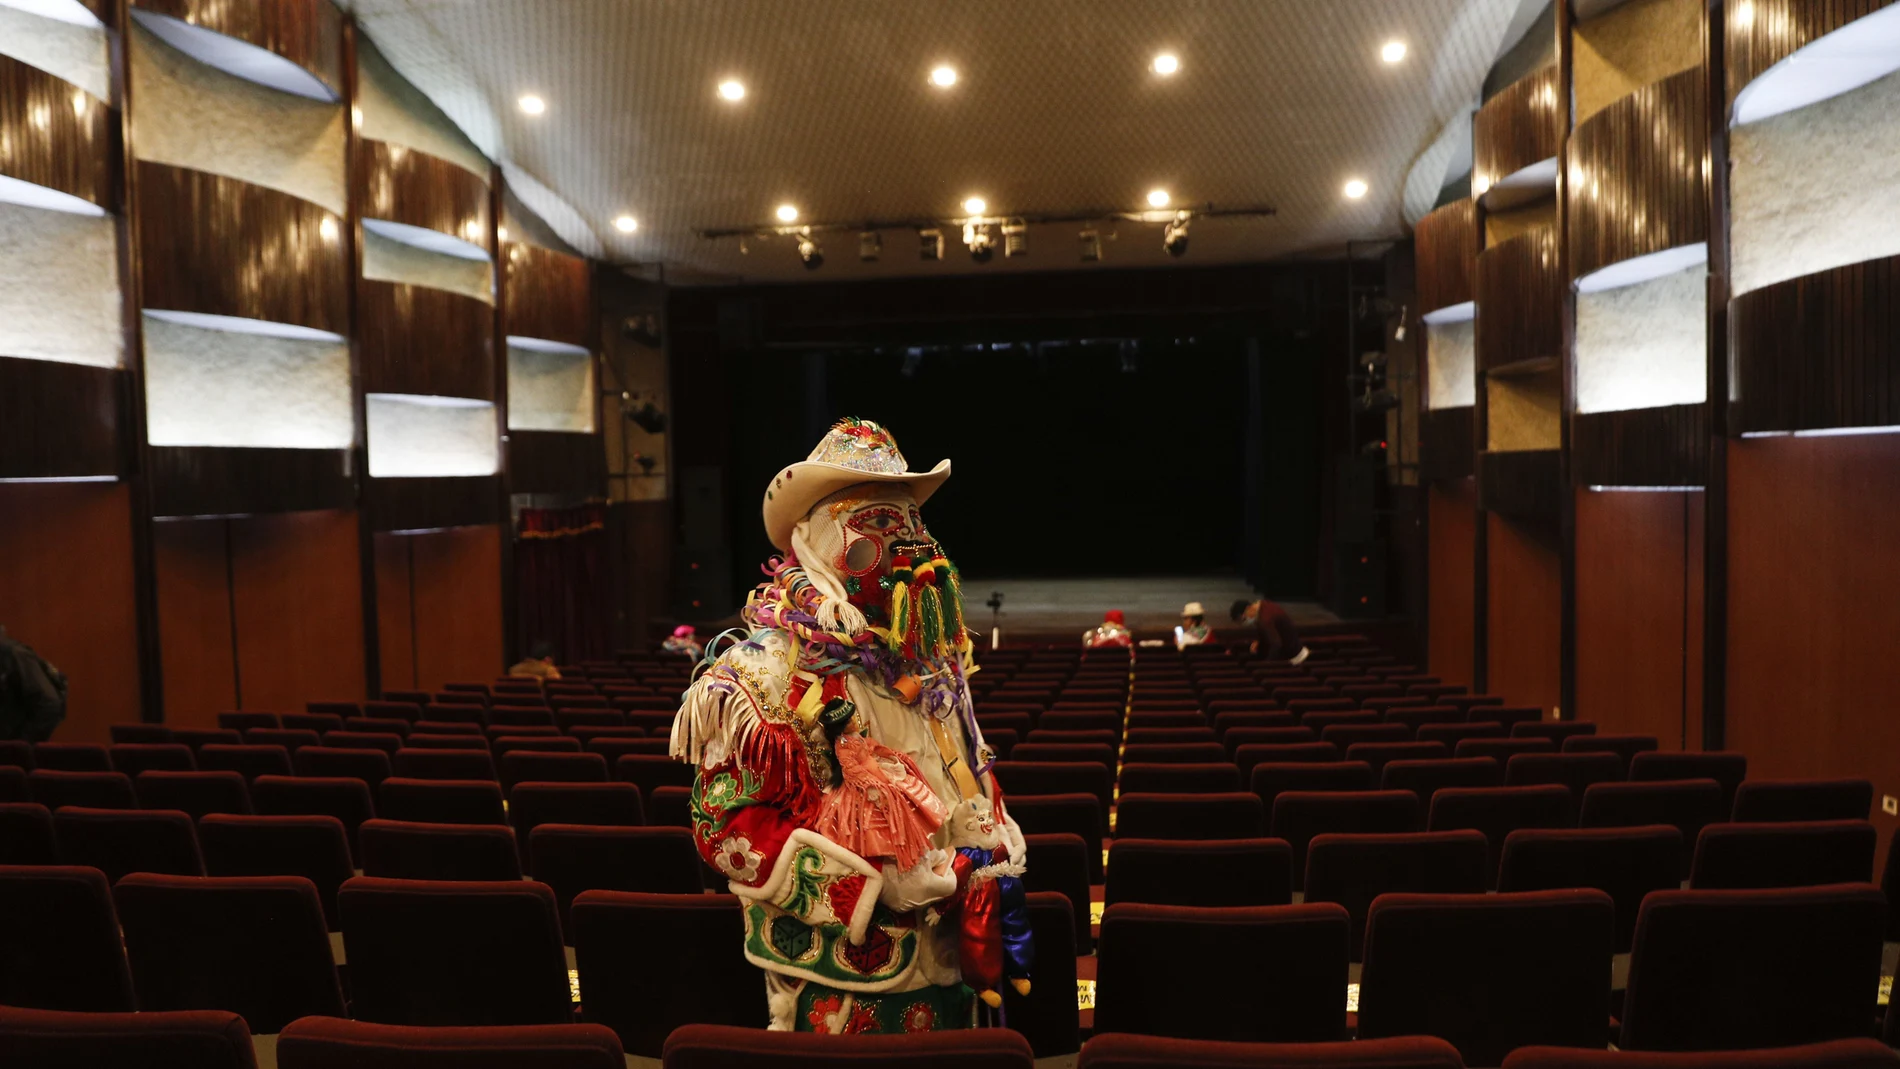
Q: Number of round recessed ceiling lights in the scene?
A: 10